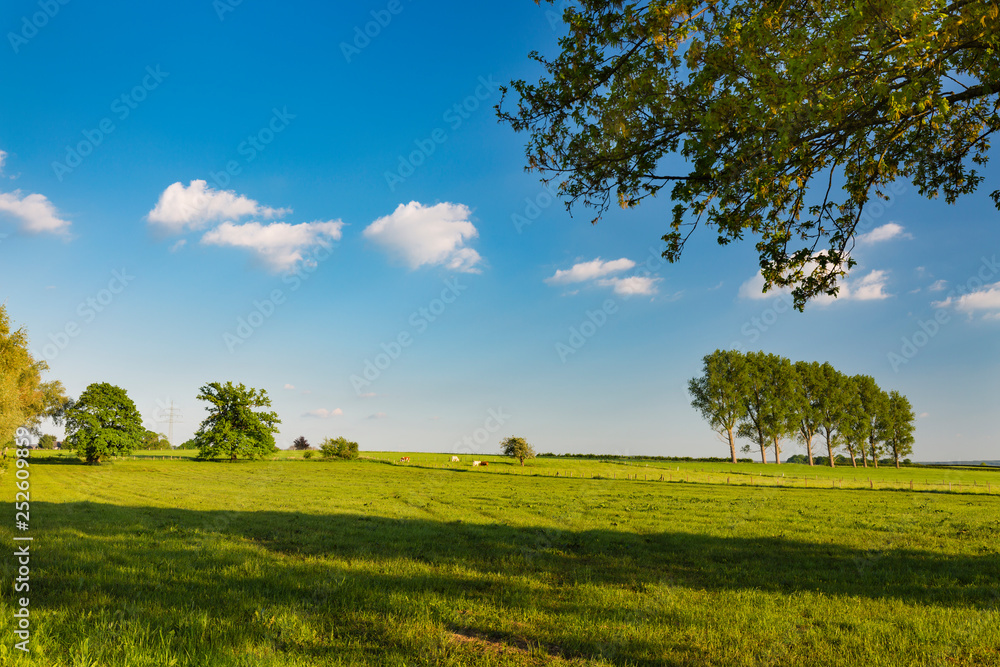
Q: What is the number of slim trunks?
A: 9